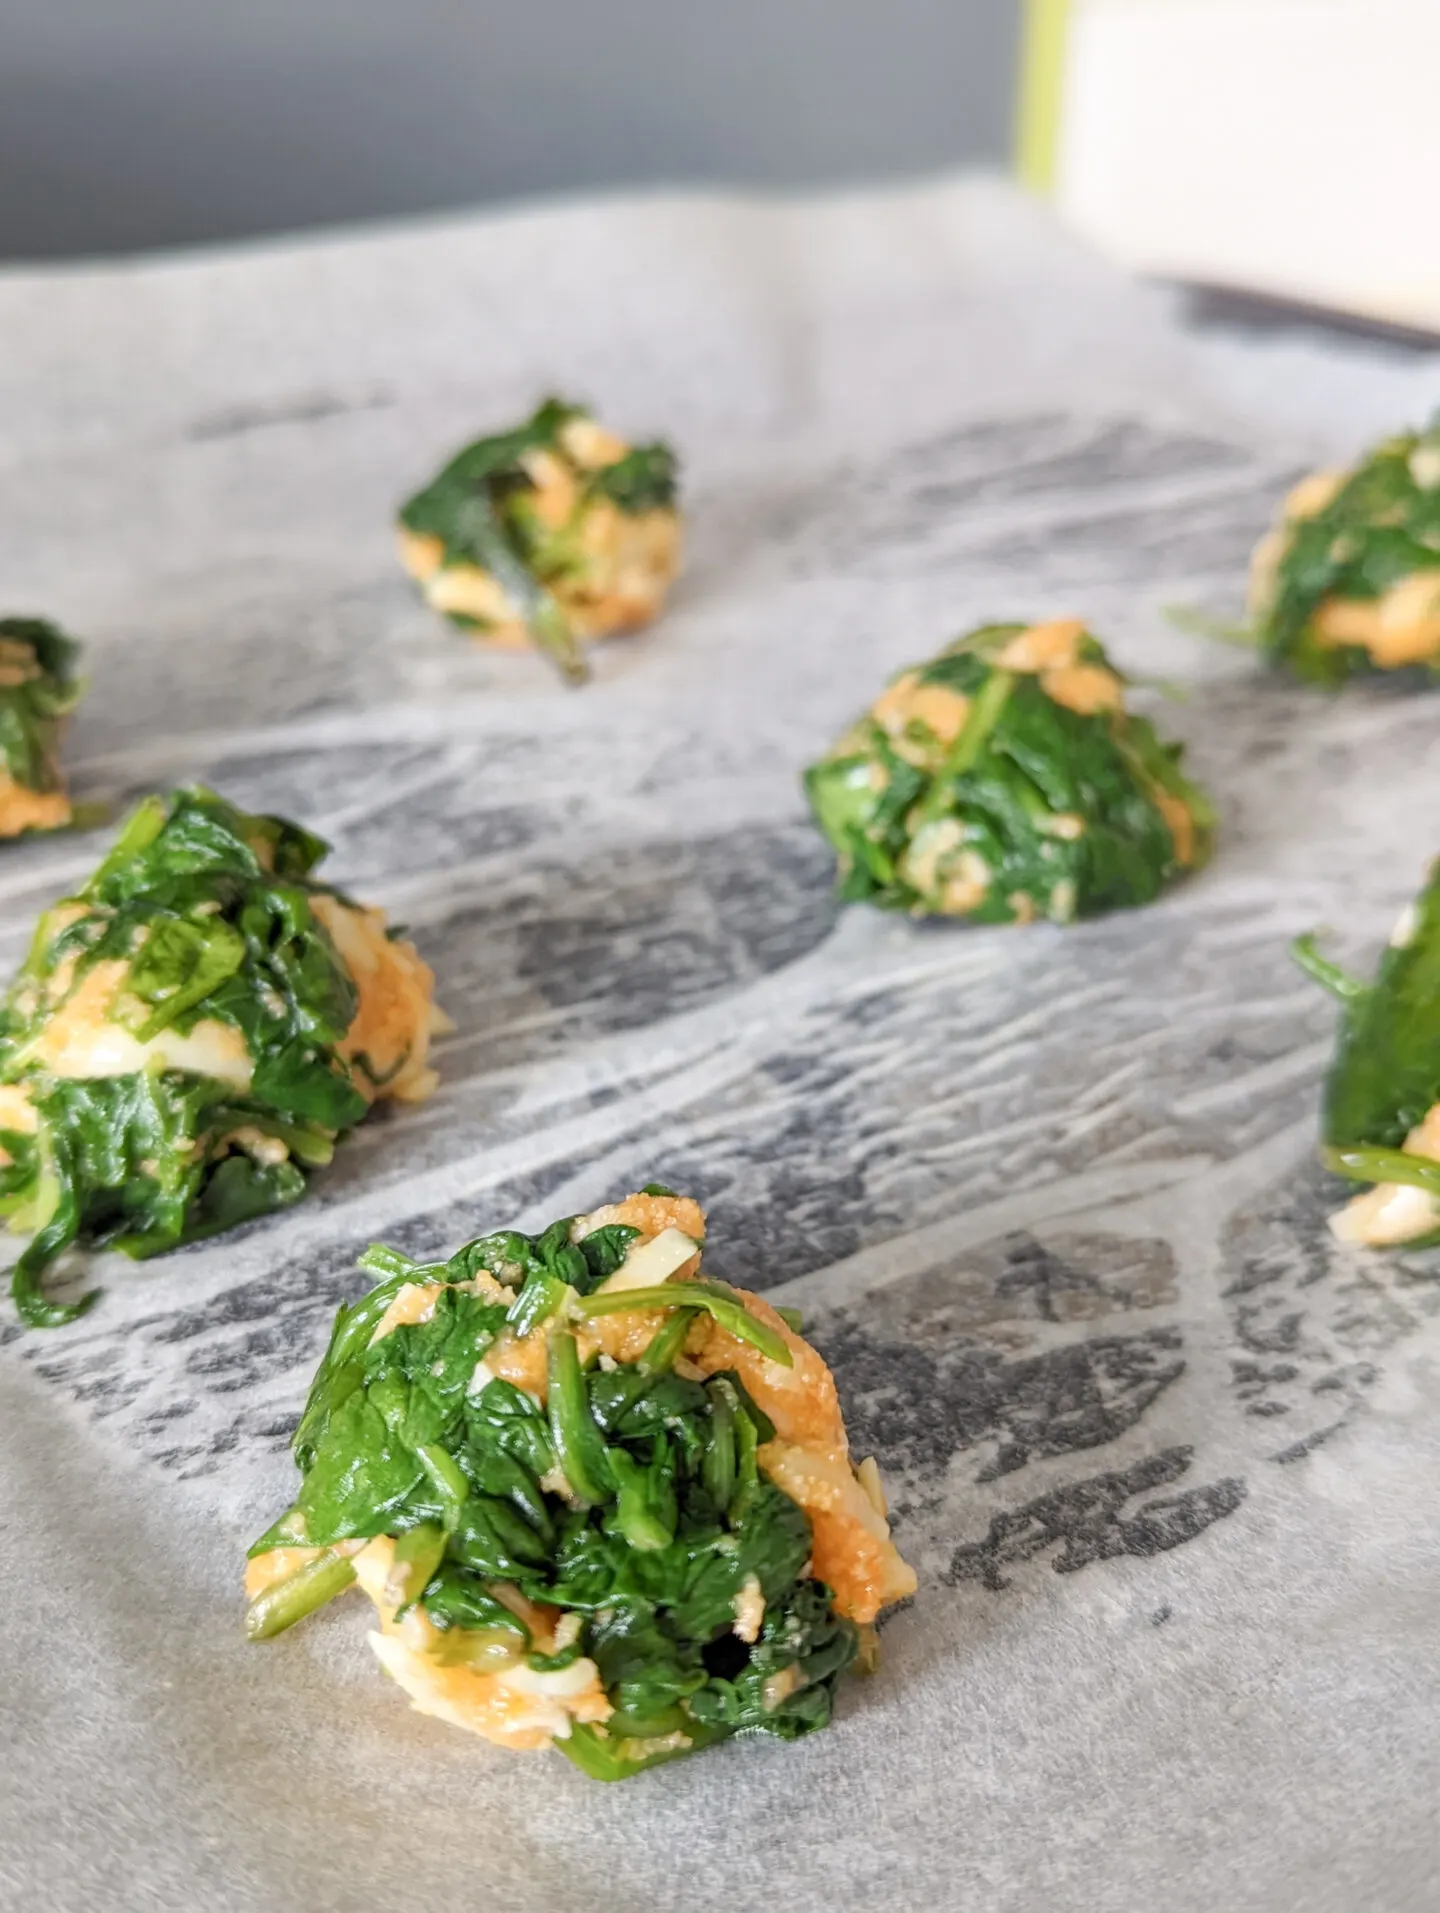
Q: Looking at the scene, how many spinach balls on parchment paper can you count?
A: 7